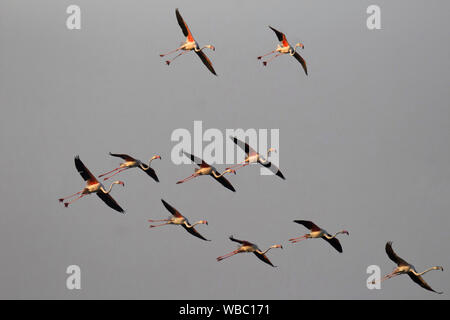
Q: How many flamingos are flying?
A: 10